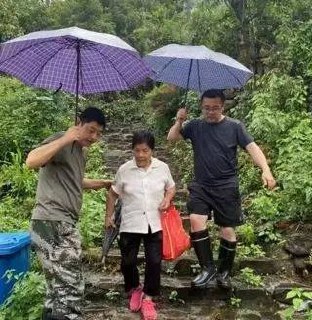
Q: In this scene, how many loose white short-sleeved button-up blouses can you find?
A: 1